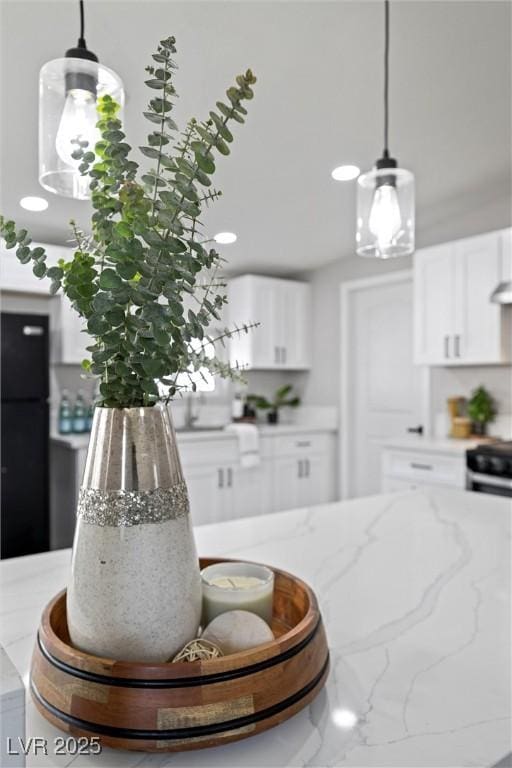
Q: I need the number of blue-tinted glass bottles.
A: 3